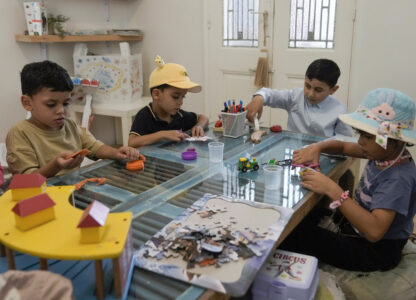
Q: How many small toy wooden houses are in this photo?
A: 3